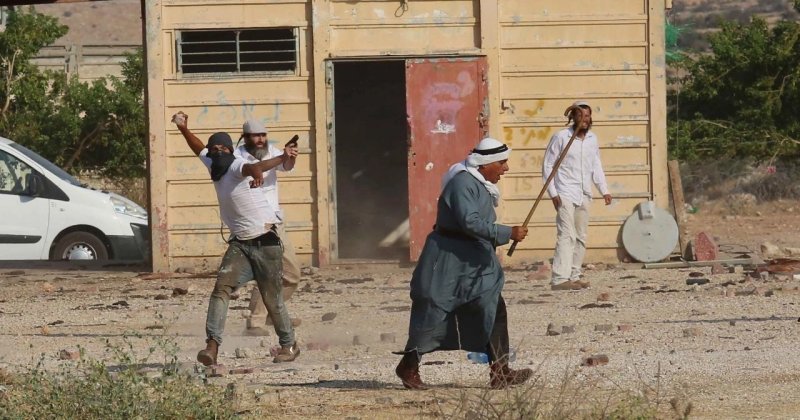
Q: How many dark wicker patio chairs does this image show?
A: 0